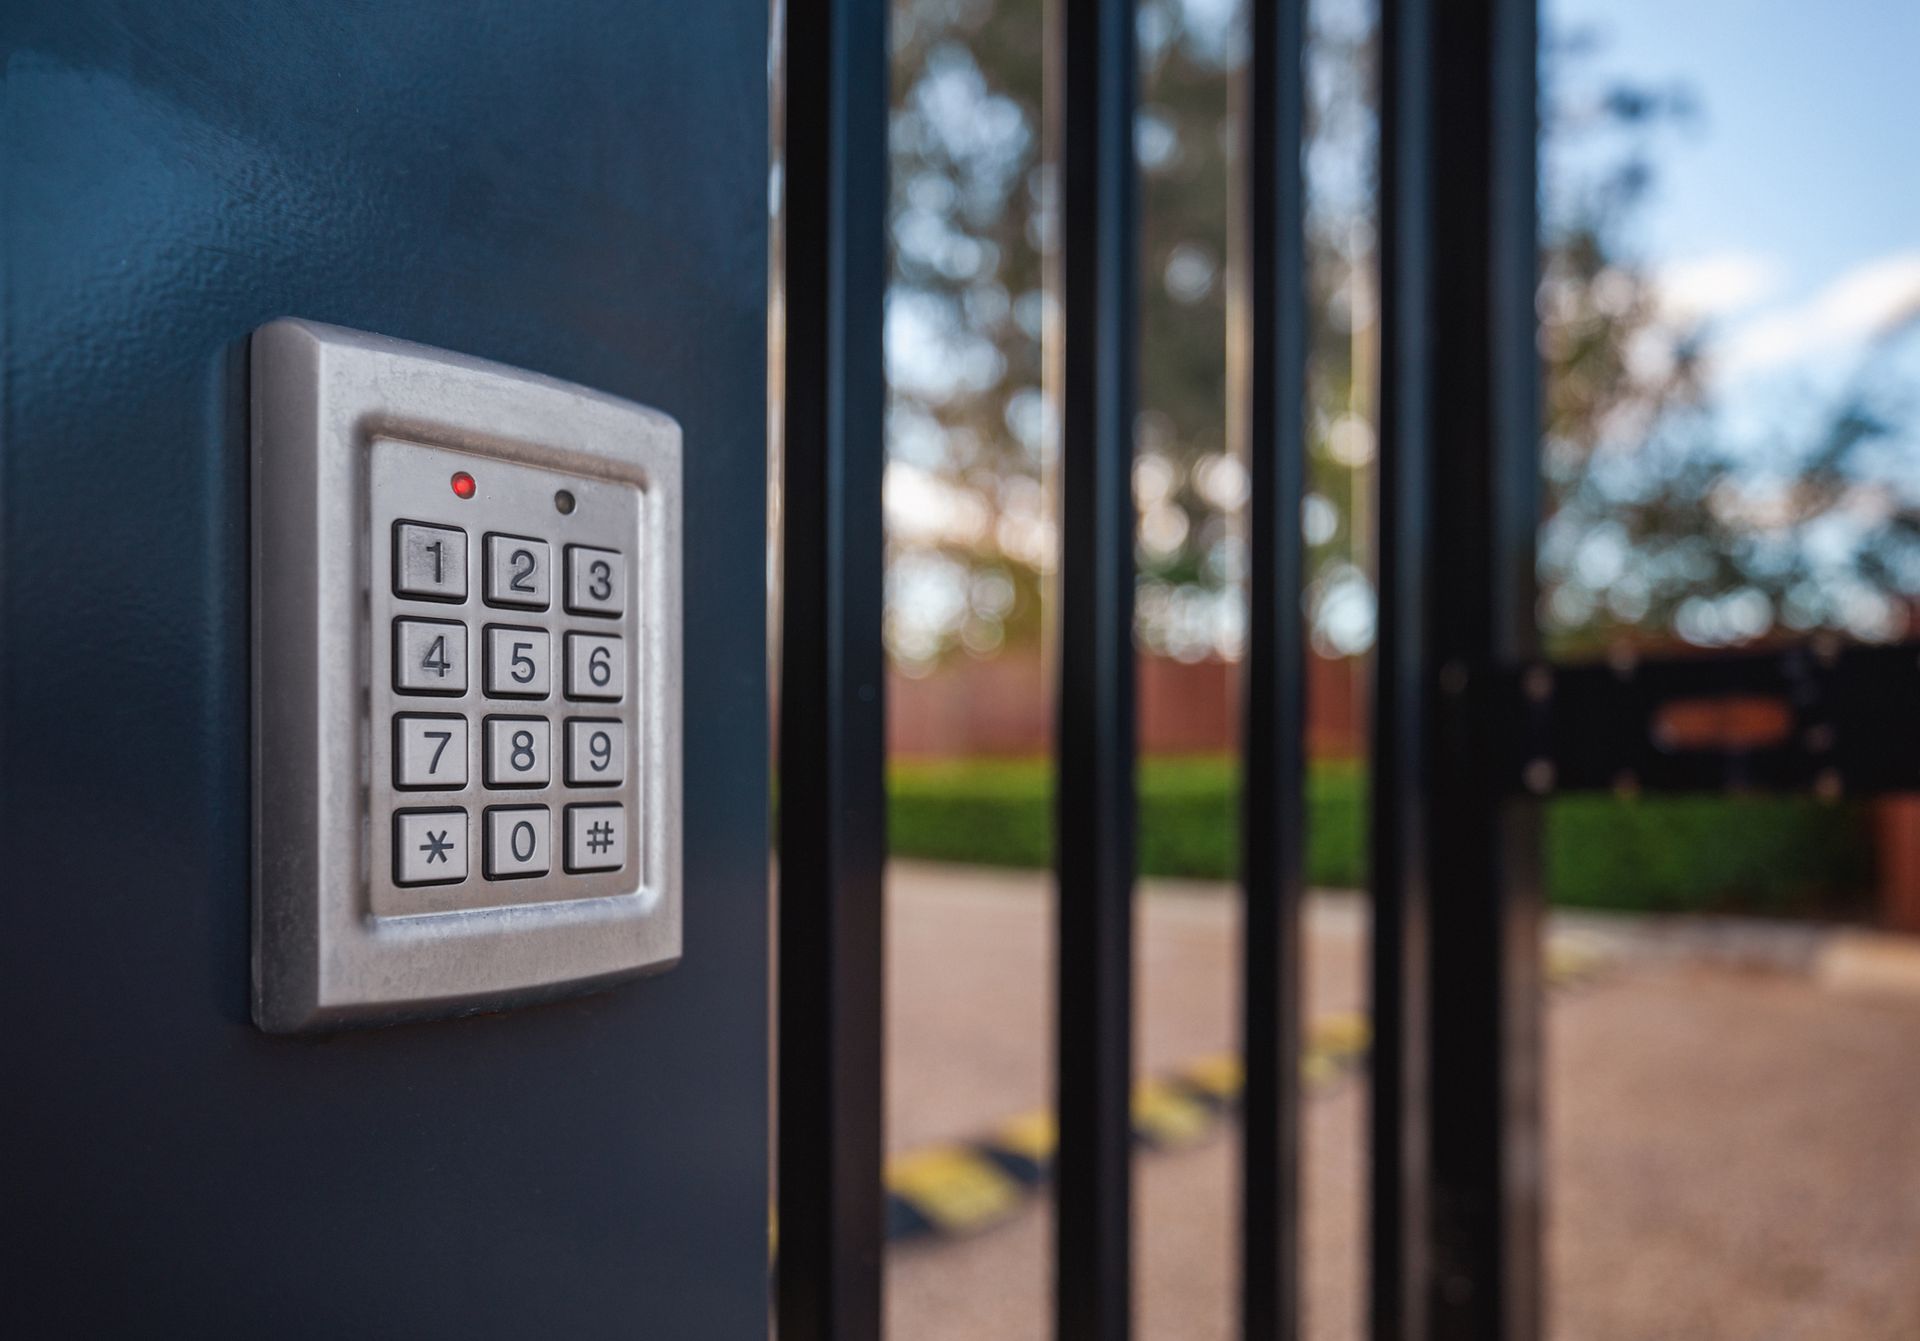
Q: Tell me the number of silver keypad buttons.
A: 12